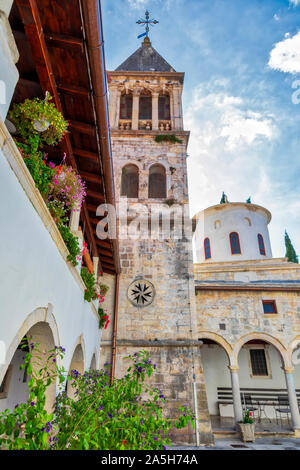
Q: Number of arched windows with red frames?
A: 3